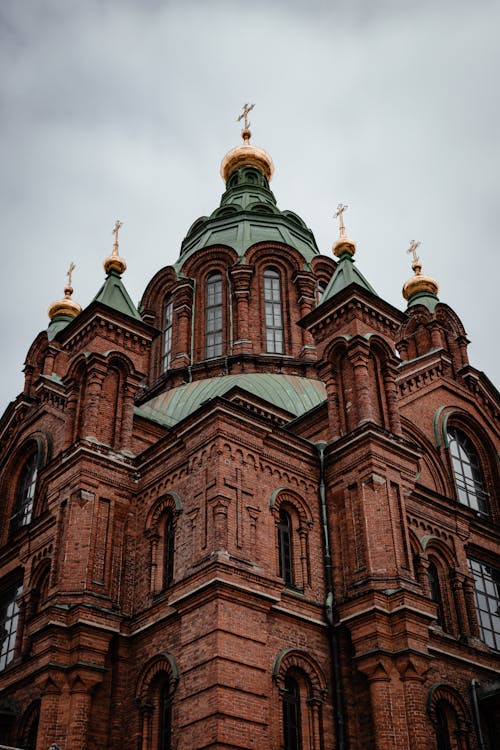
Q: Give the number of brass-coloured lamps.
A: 0